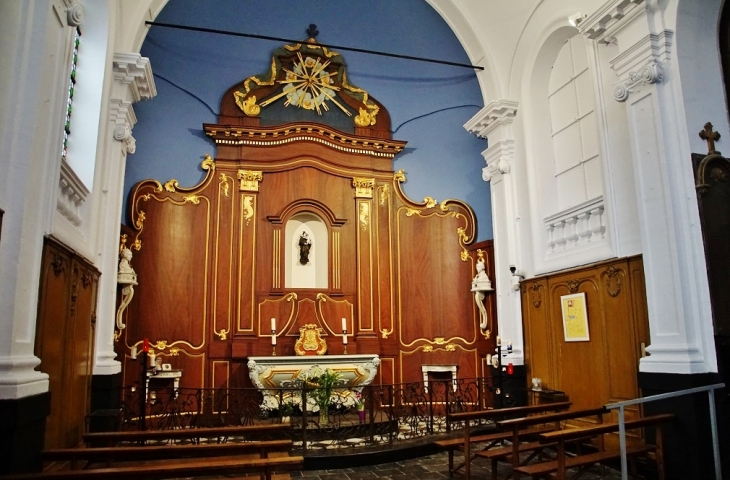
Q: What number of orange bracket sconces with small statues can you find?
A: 0